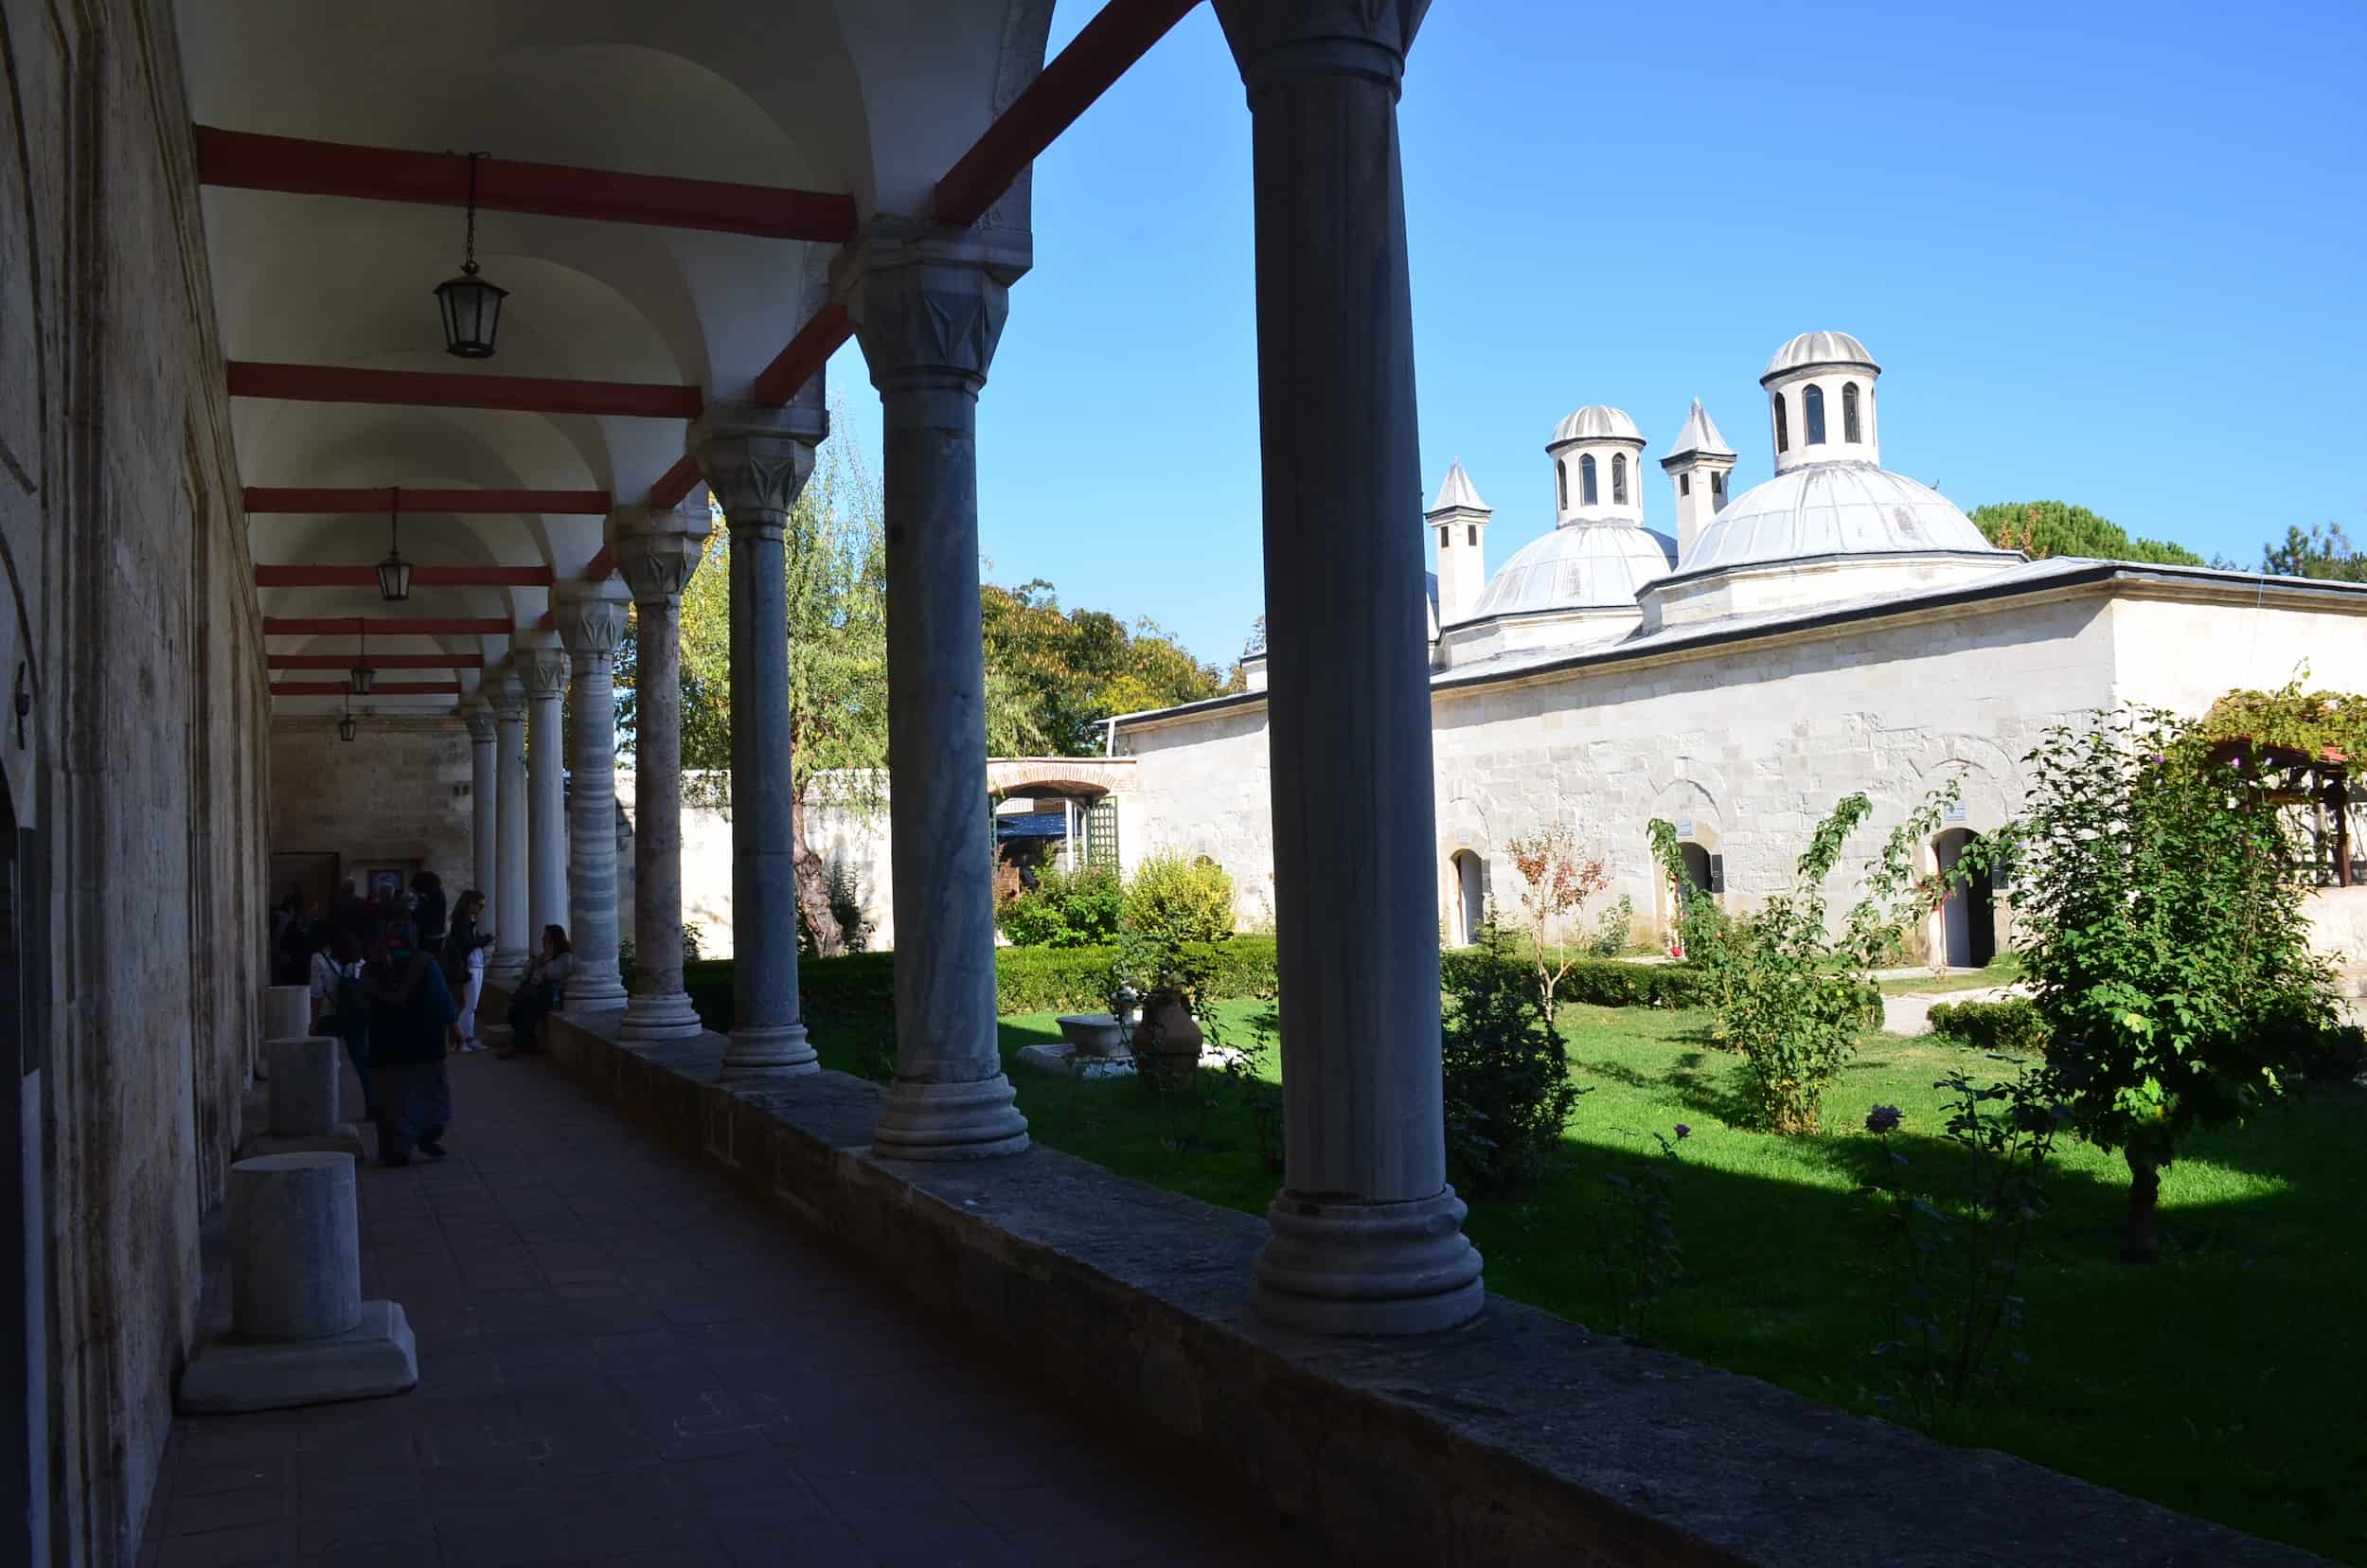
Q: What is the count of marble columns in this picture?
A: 8